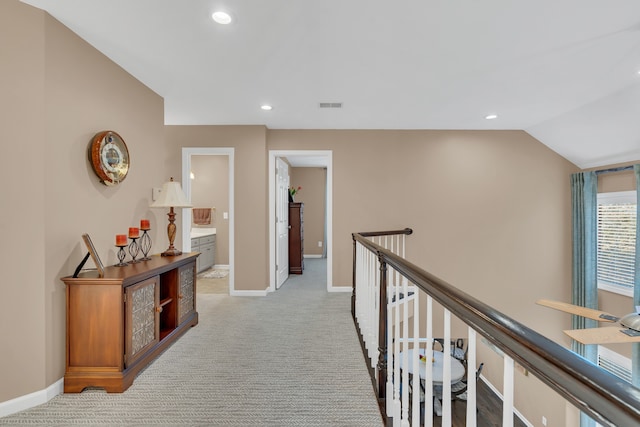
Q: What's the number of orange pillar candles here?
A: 3